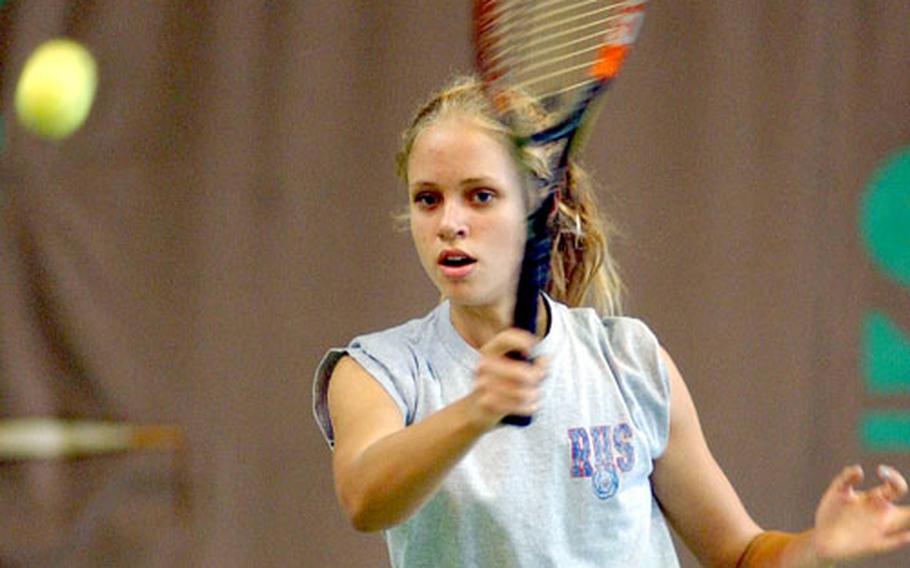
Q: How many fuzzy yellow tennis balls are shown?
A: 1